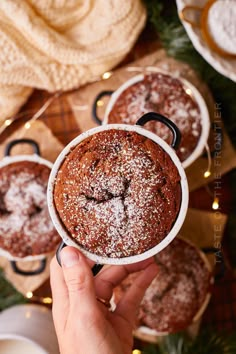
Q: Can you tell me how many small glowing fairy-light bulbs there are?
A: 10